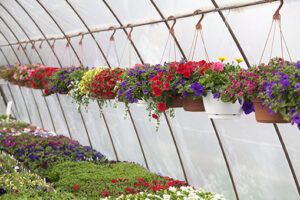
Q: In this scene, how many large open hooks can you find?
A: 12